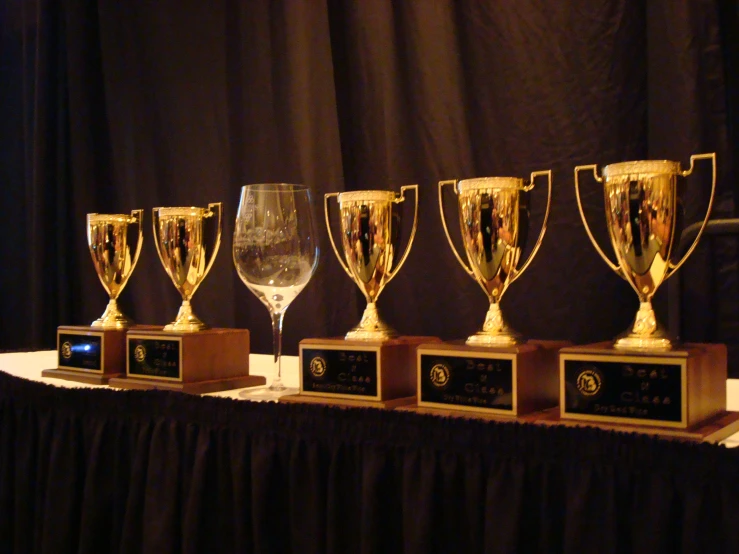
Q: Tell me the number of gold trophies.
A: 5